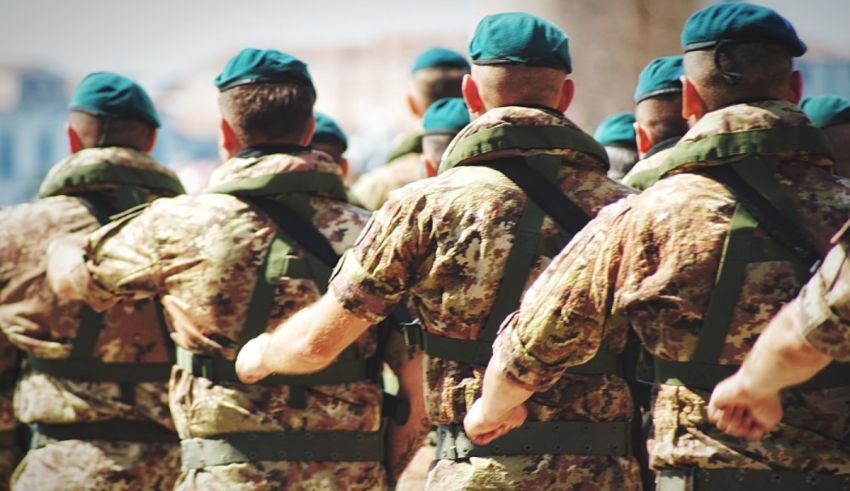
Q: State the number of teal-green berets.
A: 10